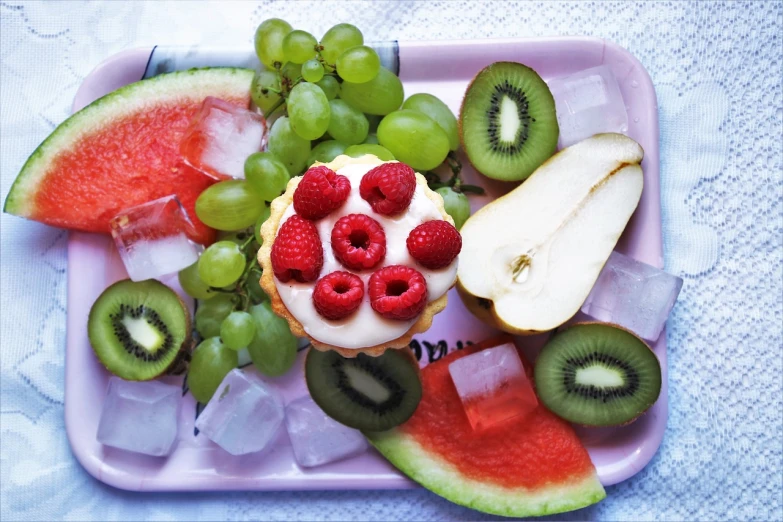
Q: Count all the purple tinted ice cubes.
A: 5